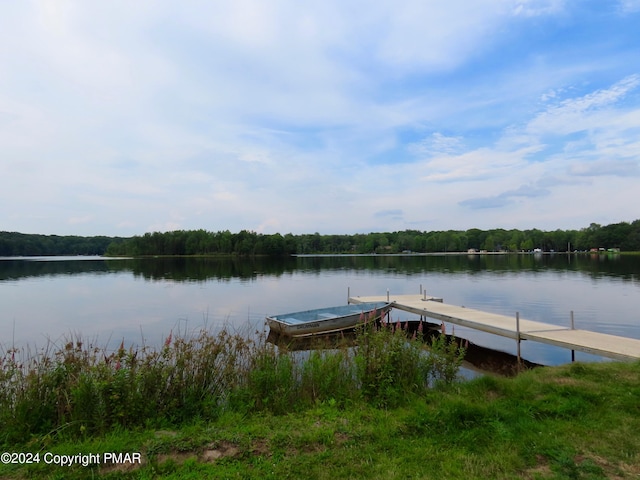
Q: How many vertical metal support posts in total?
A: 6